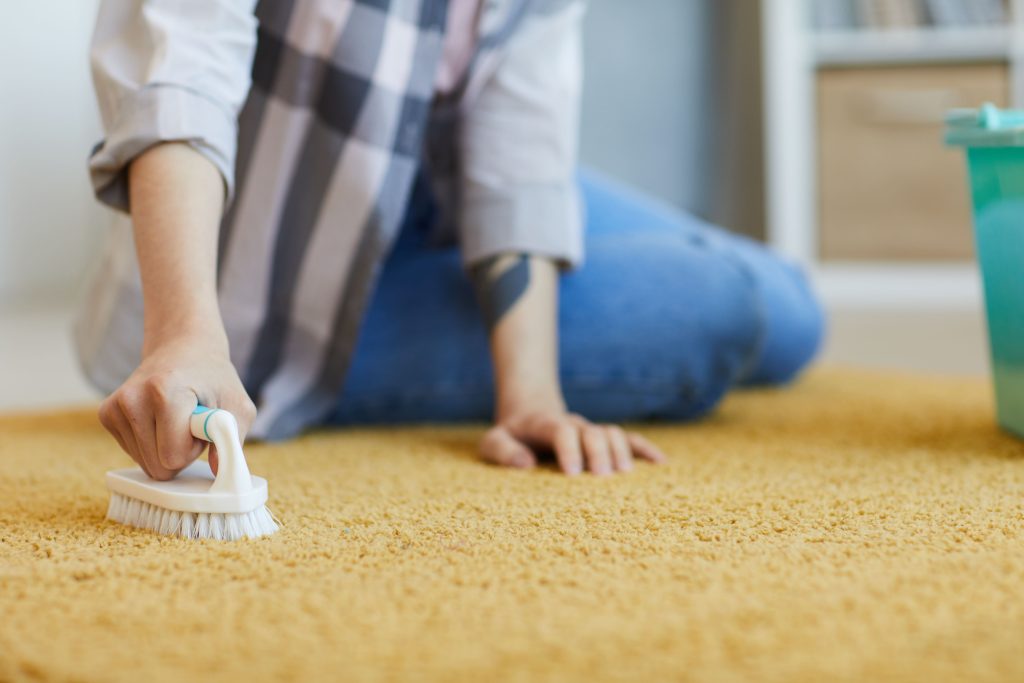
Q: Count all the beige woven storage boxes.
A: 1